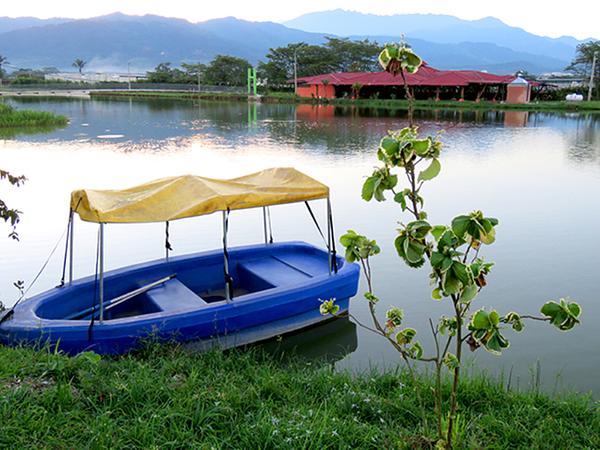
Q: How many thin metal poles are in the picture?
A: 6